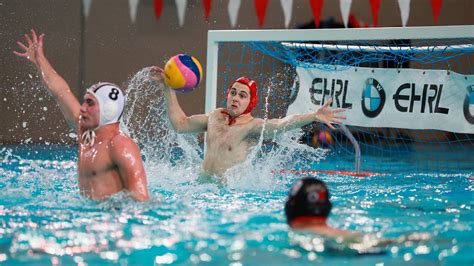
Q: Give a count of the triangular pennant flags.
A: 13